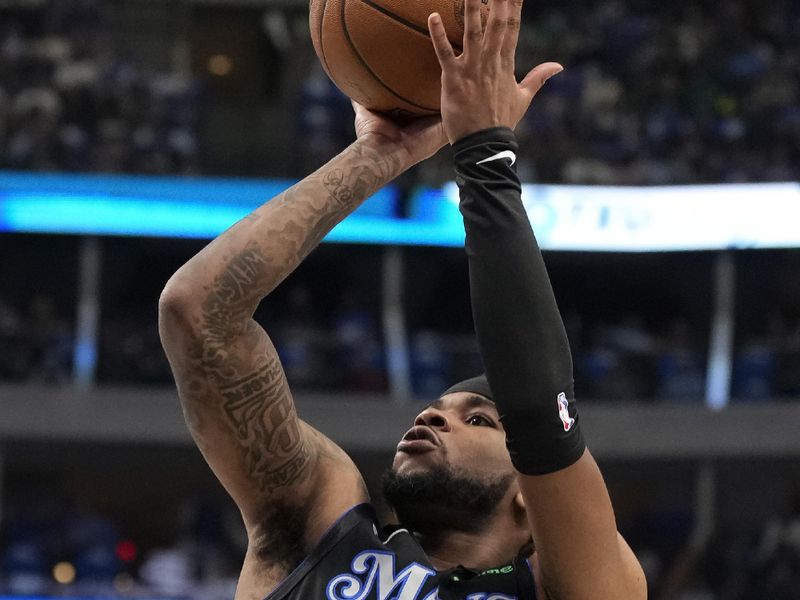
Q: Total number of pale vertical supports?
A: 3